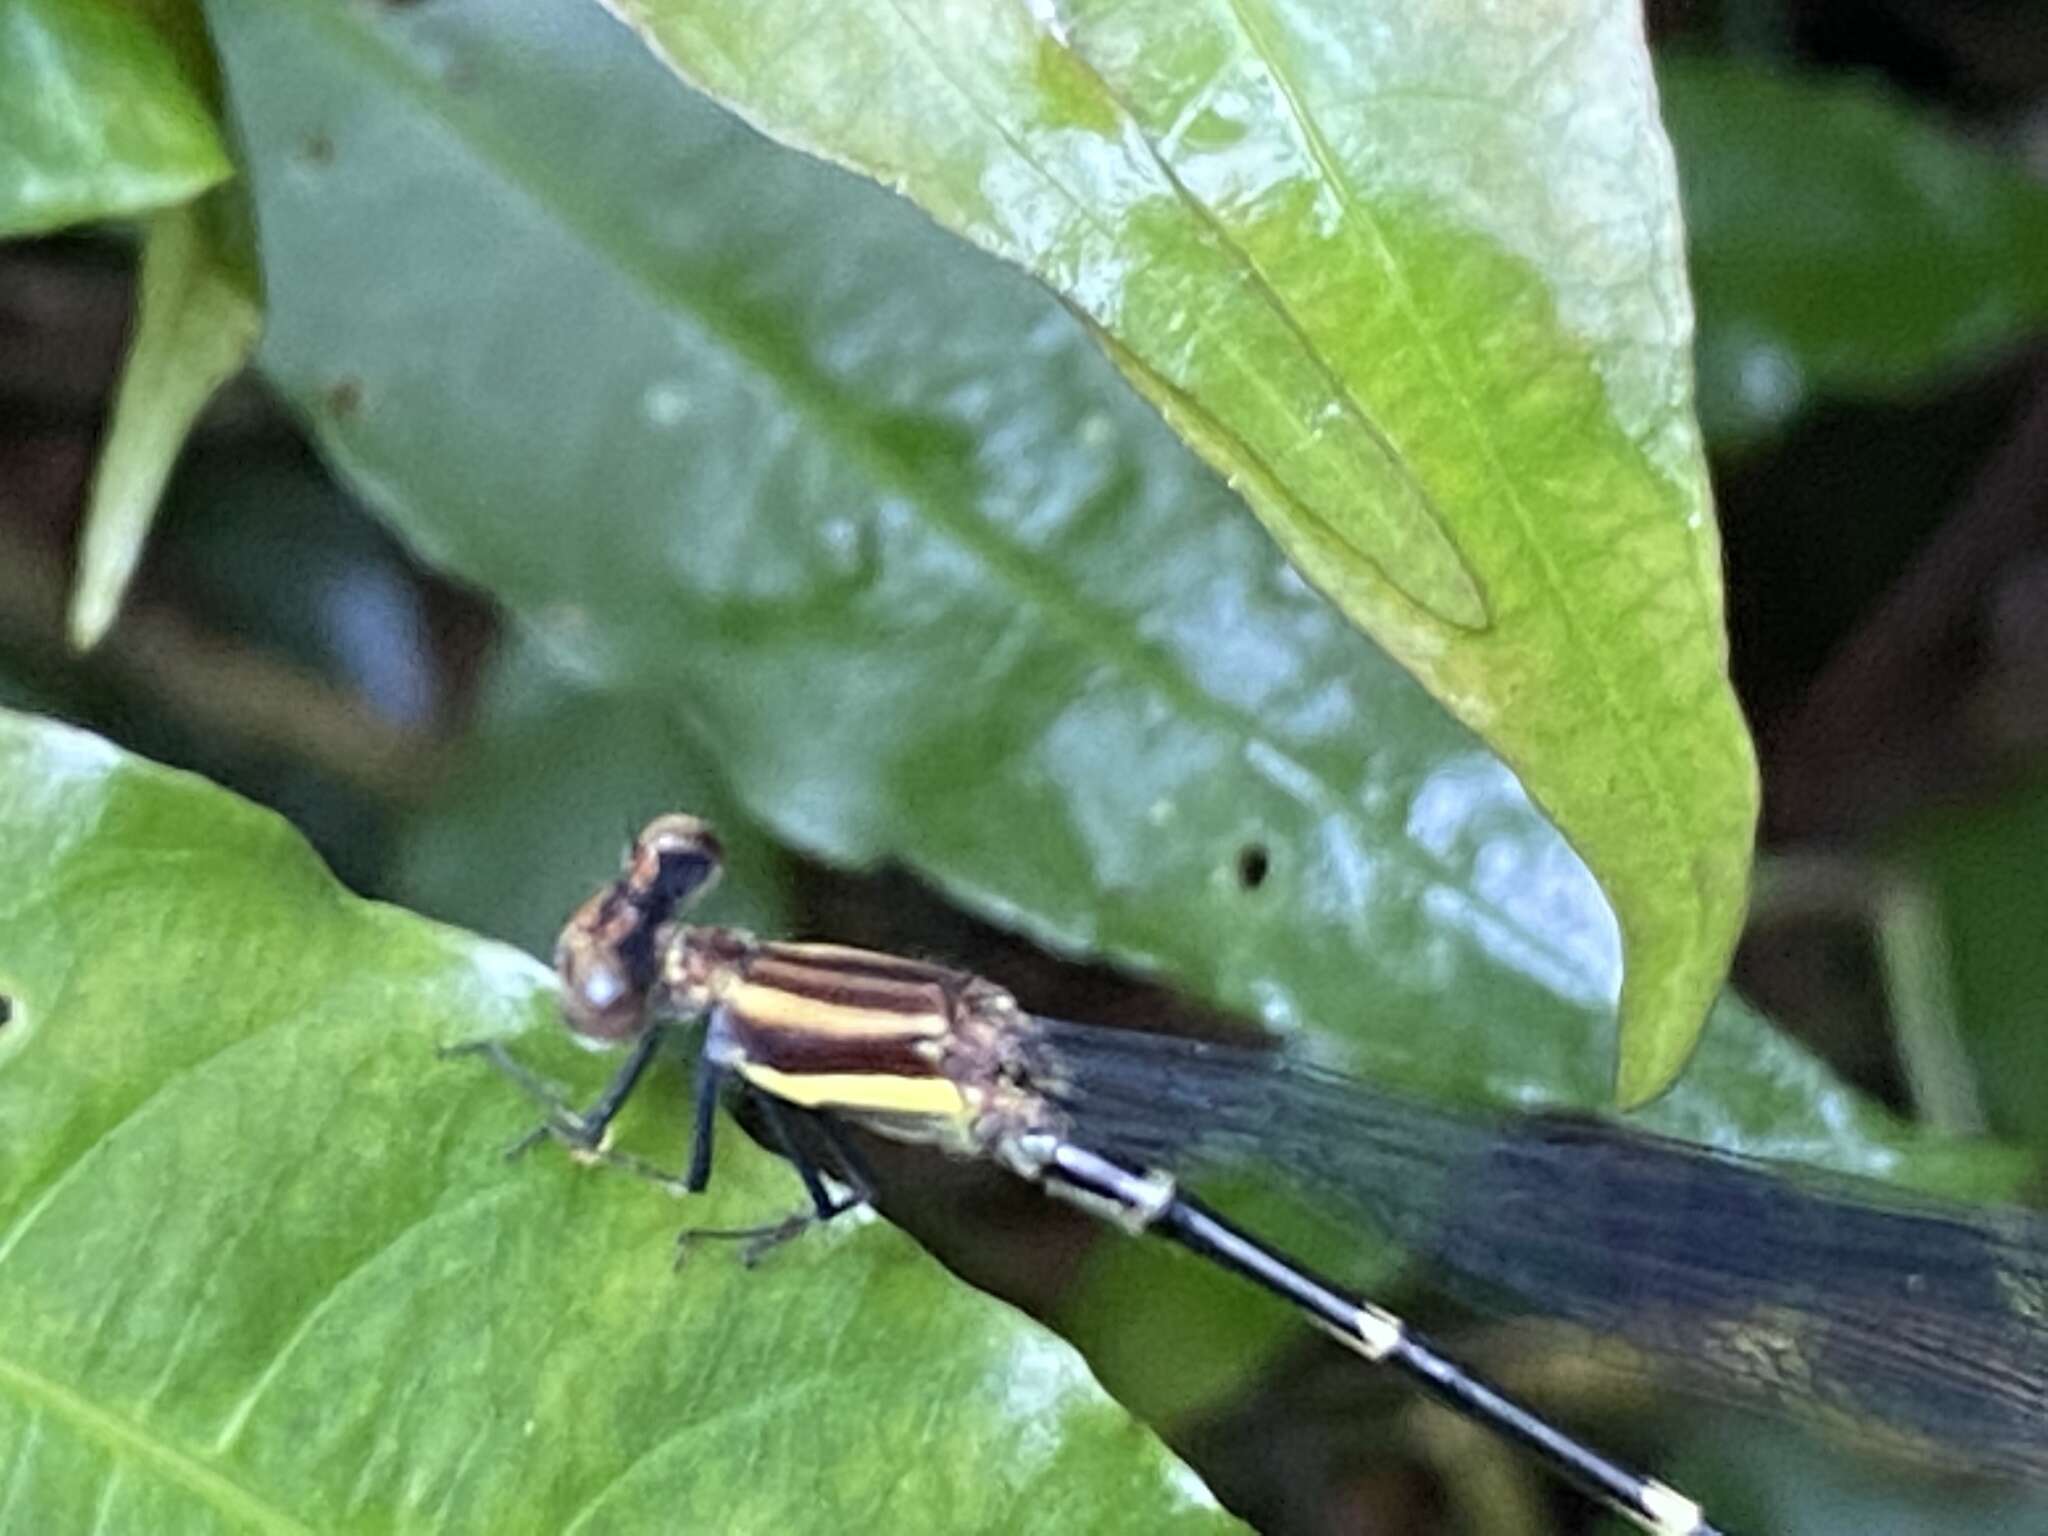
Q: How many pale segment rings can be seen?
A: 3